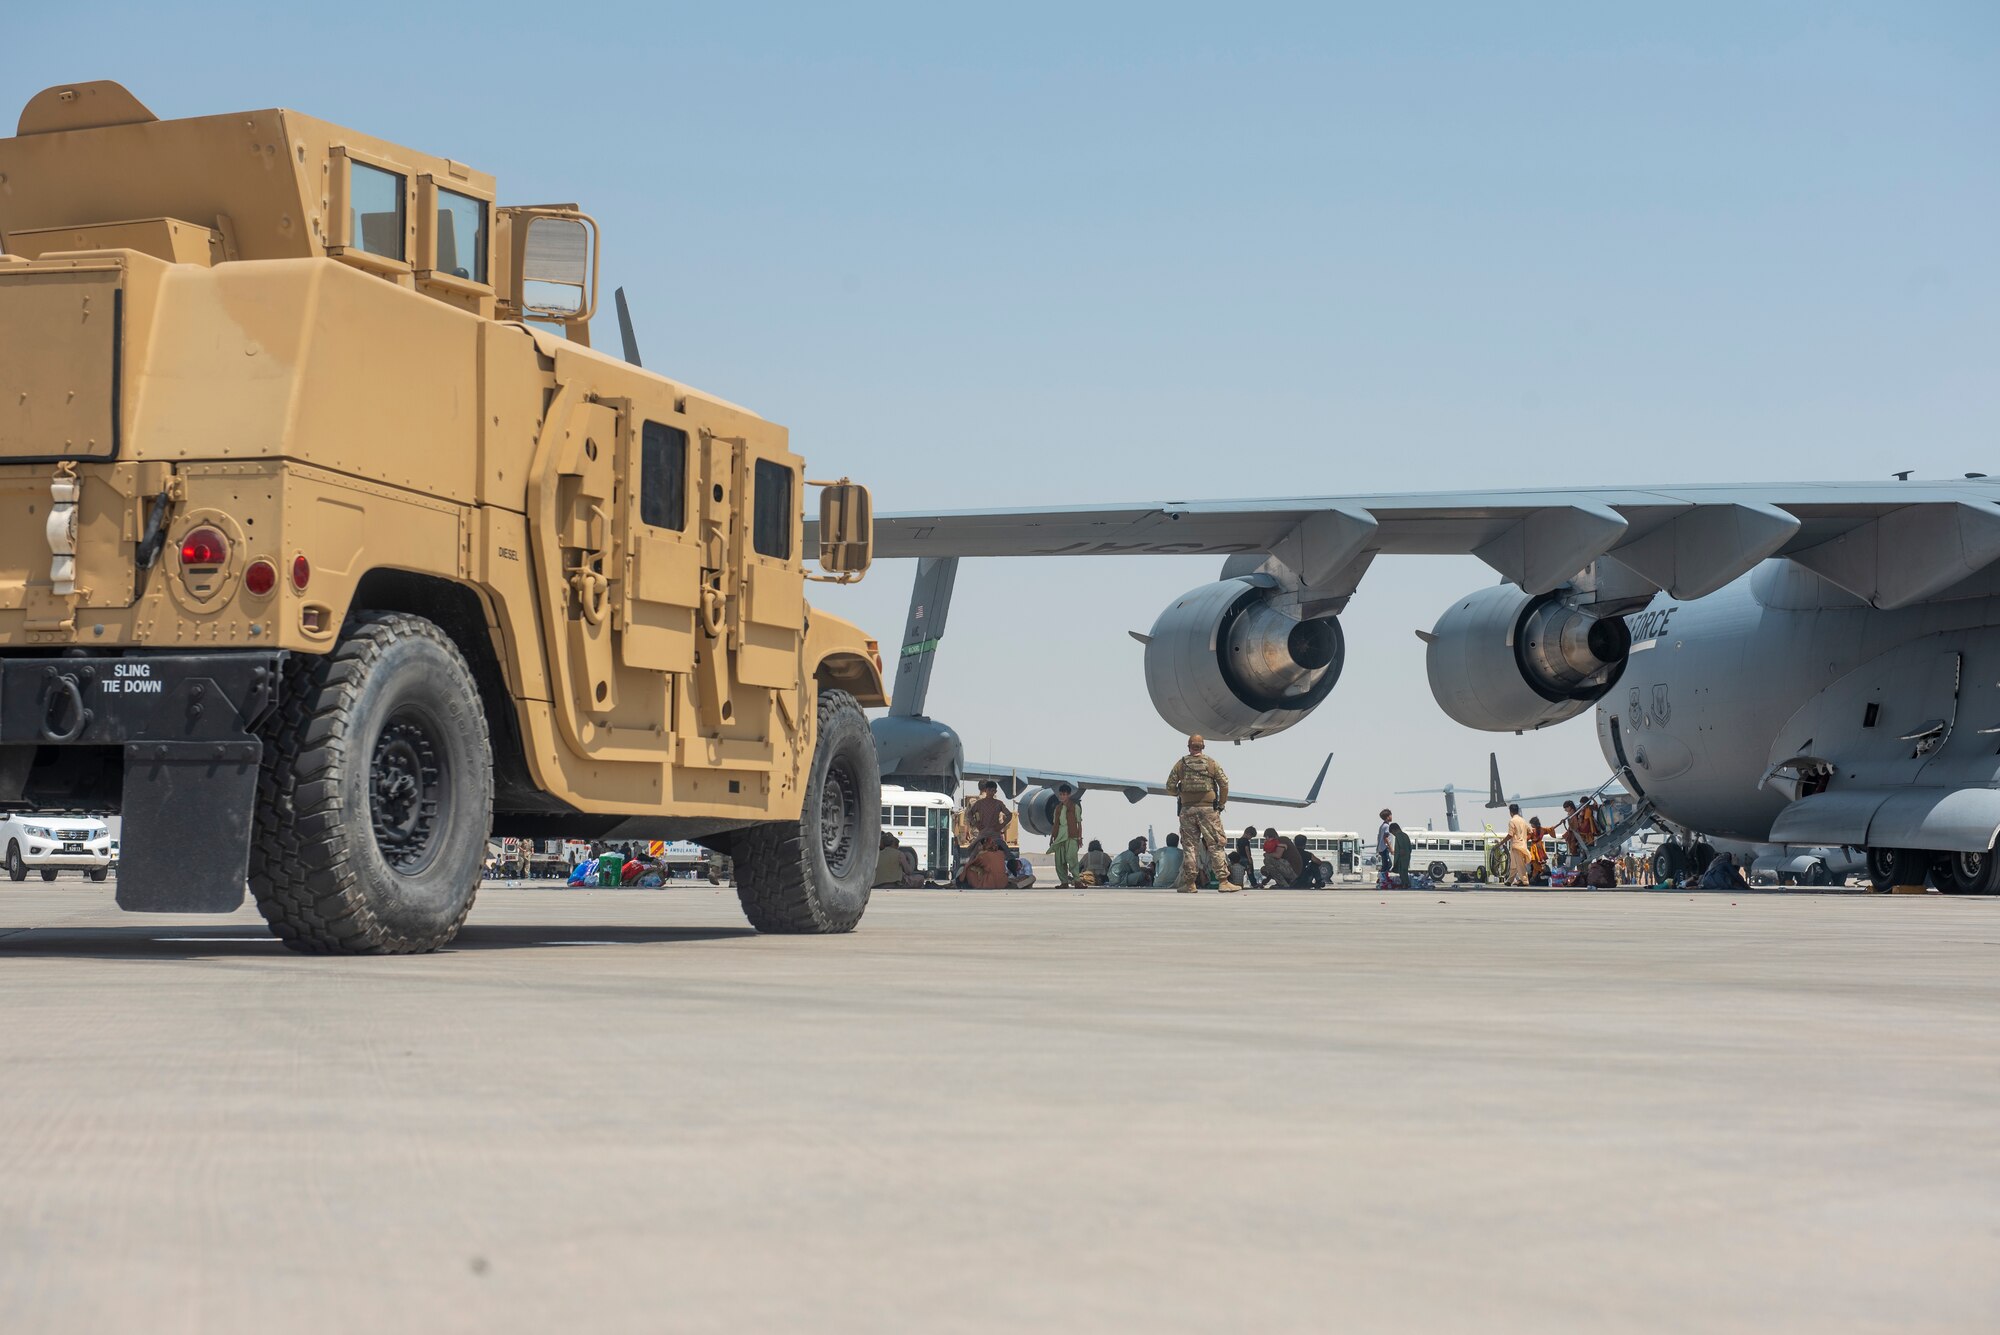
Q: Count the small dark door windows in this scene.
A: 2